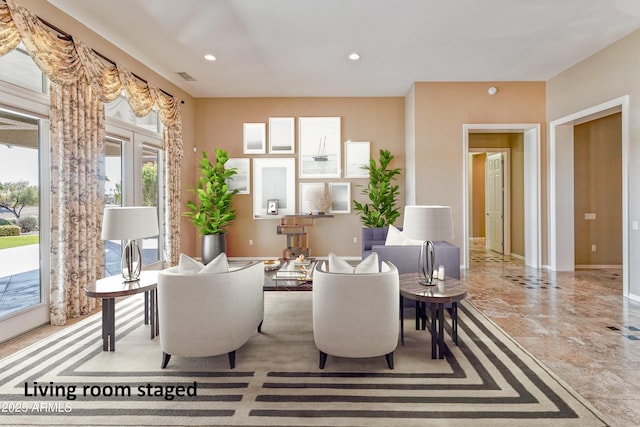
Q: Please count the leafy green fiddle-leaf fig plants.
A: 2